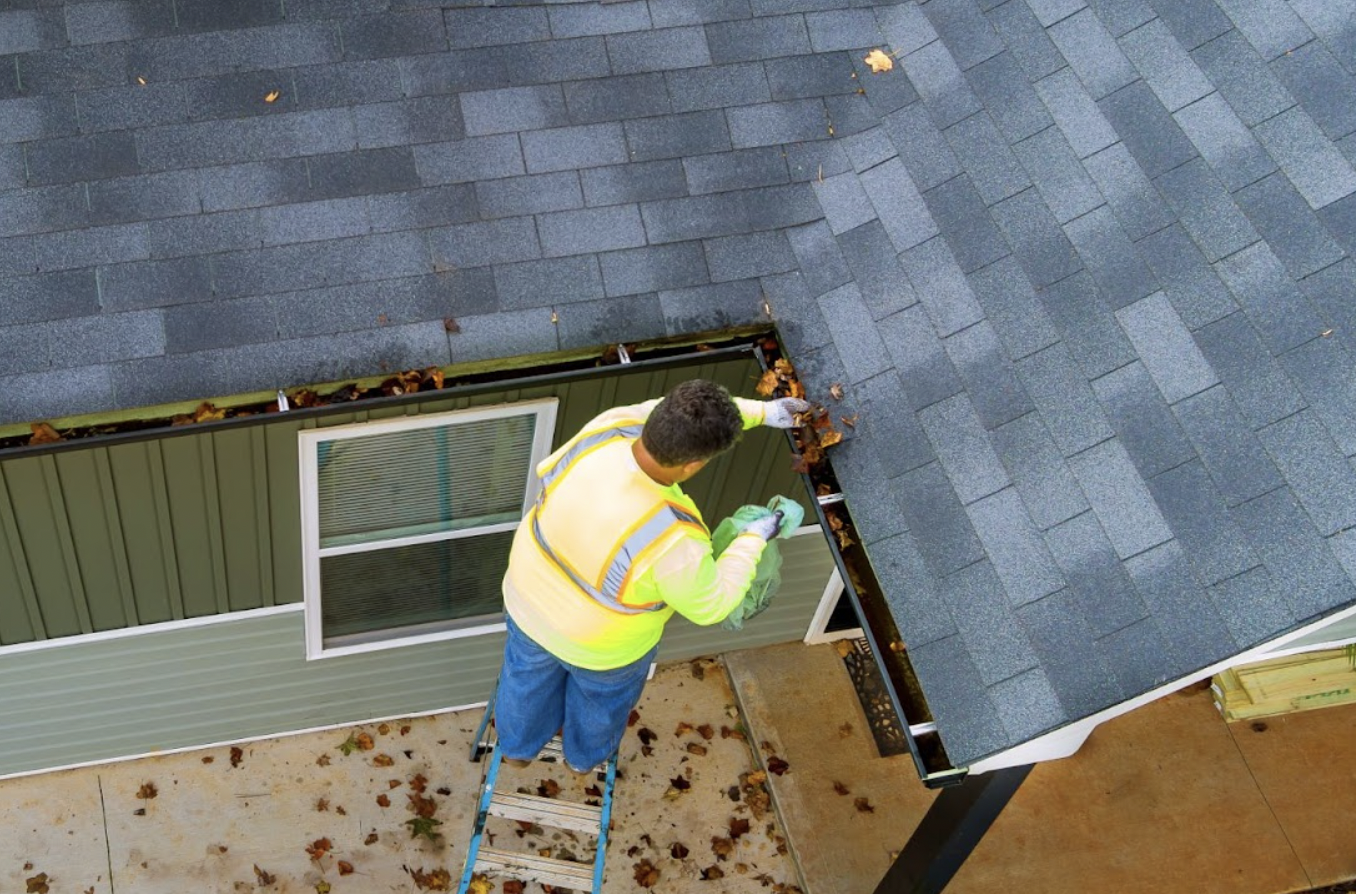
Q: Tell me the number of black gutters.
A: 2